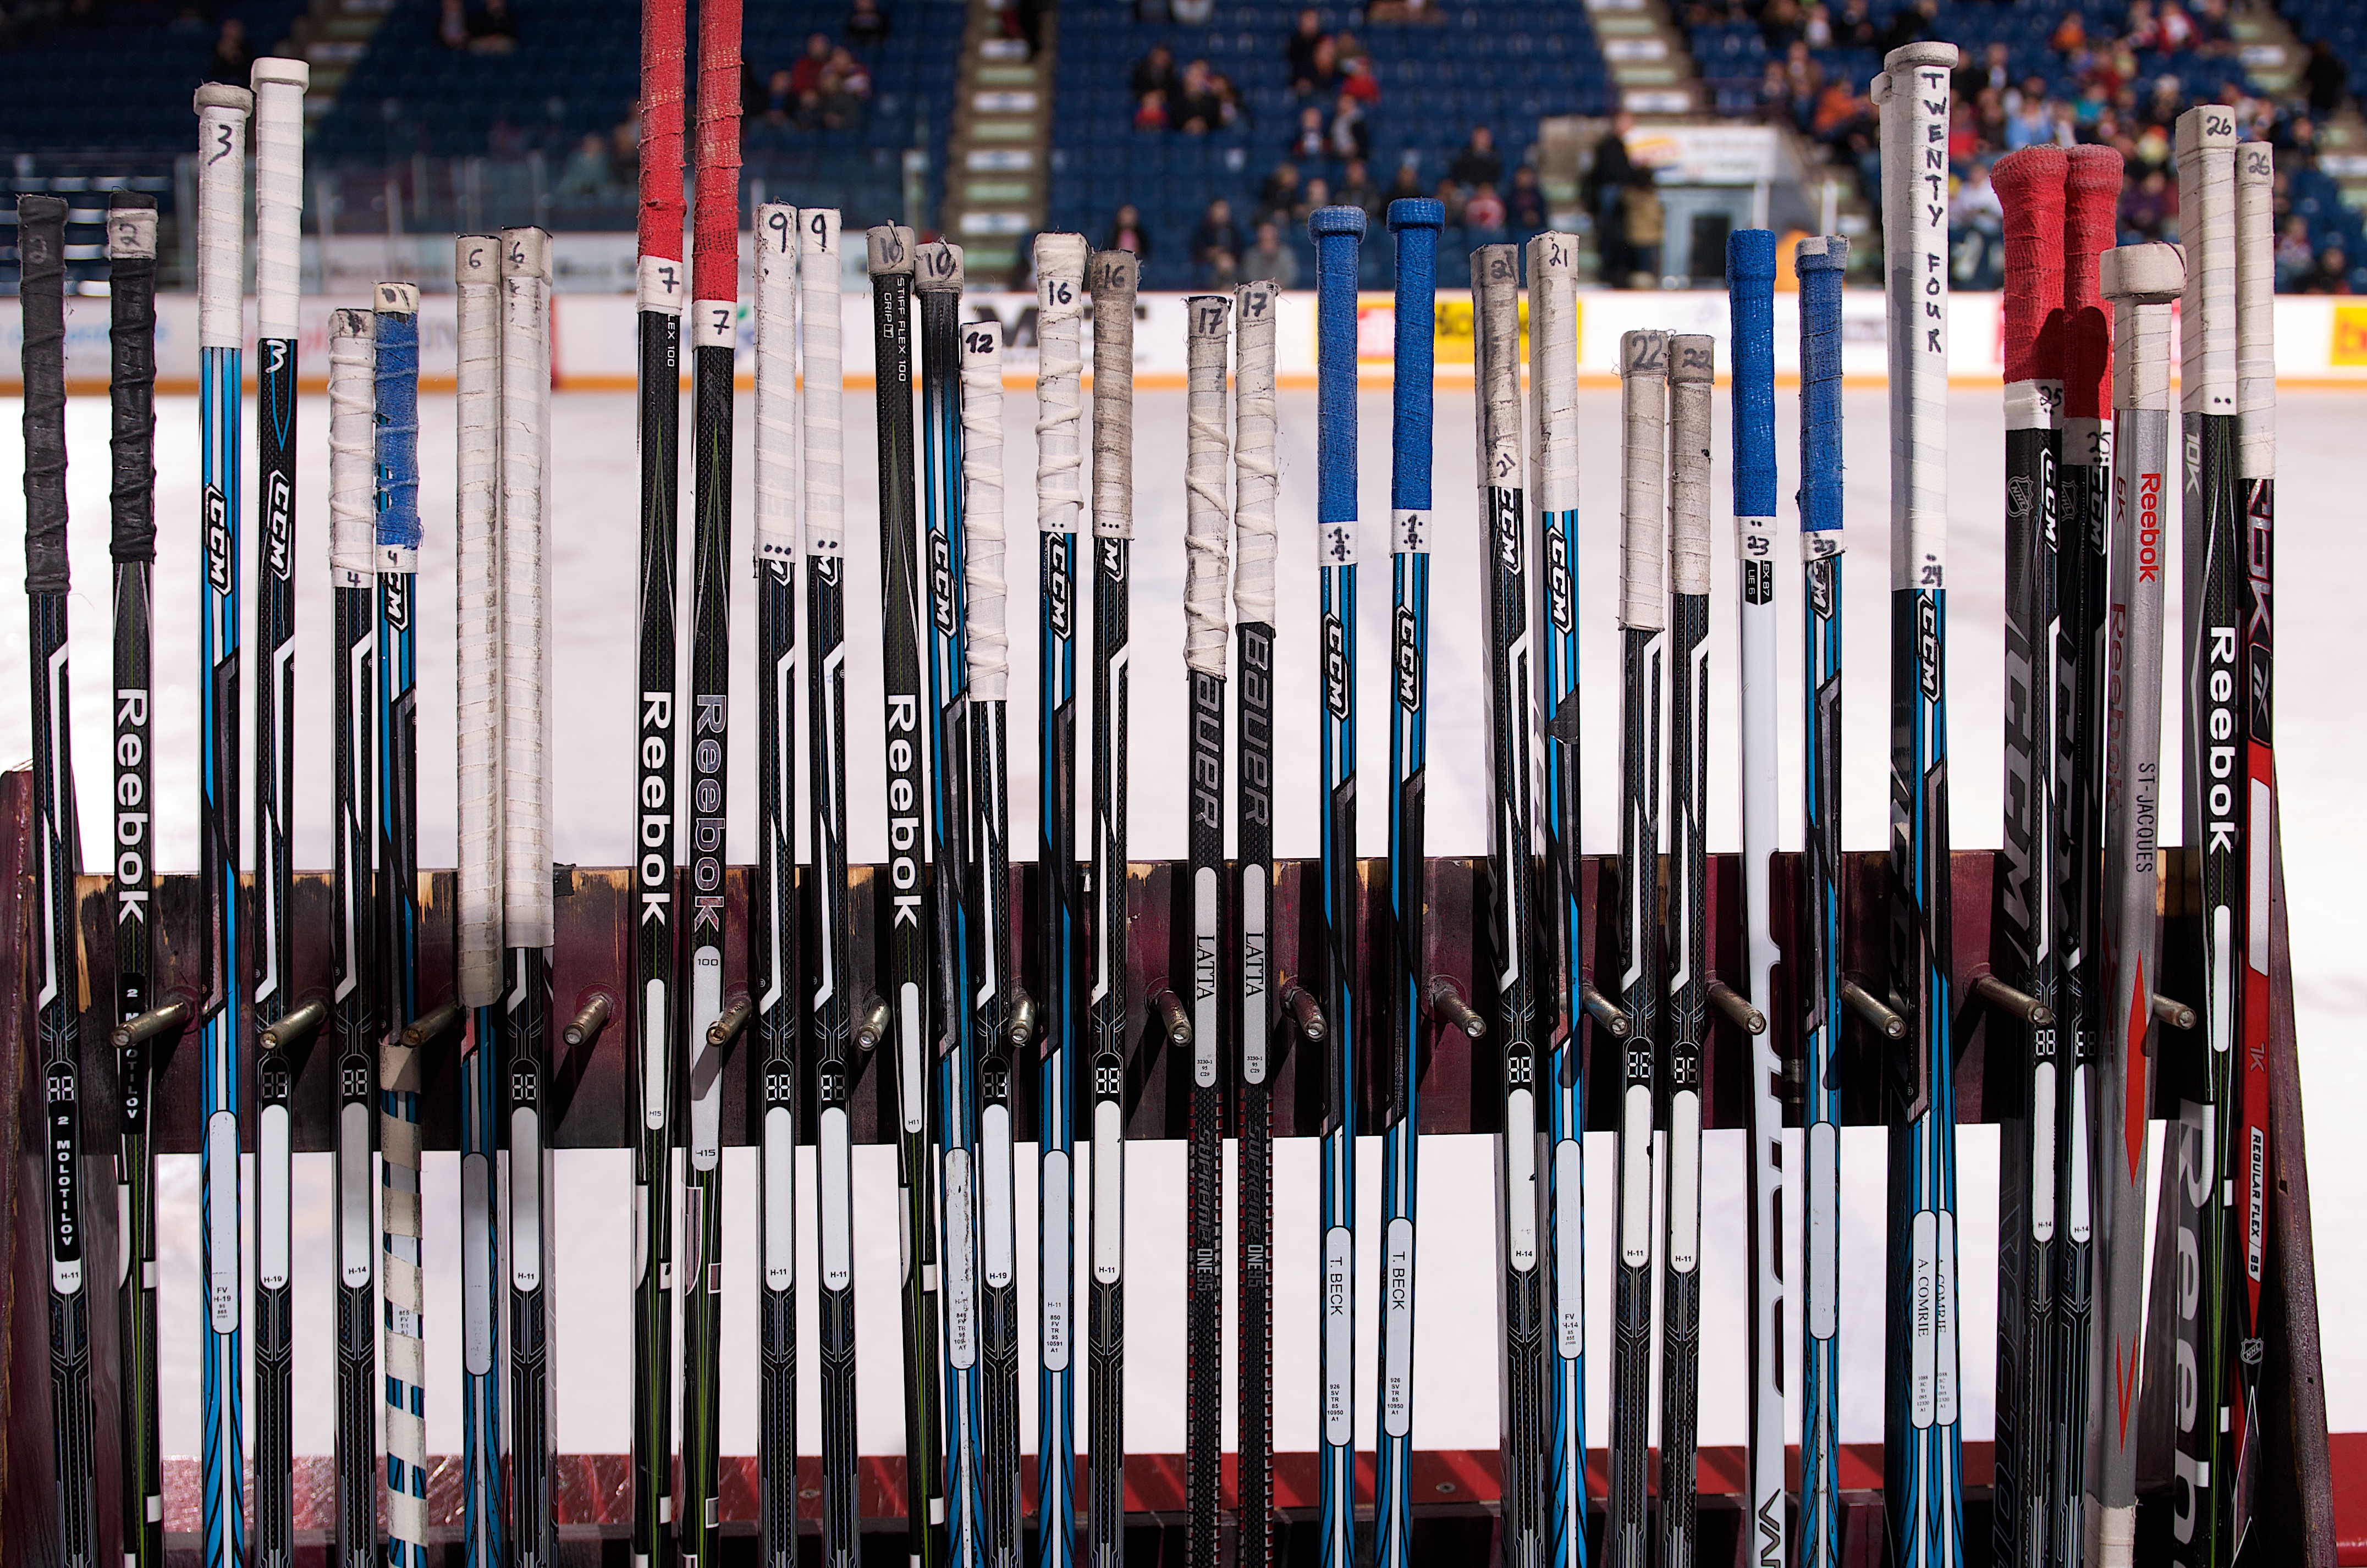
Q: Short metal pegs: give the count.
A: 15